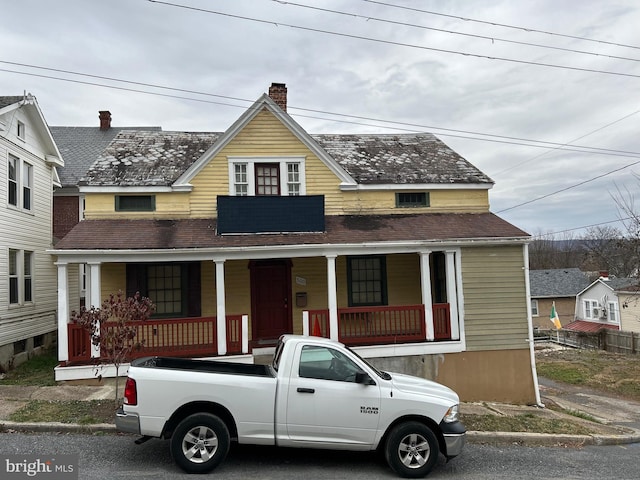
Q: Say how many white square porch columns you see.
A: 6